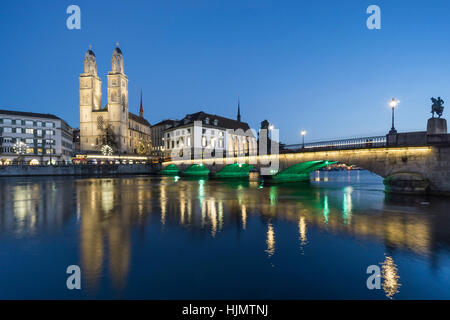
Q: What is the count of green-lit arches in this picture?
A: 4